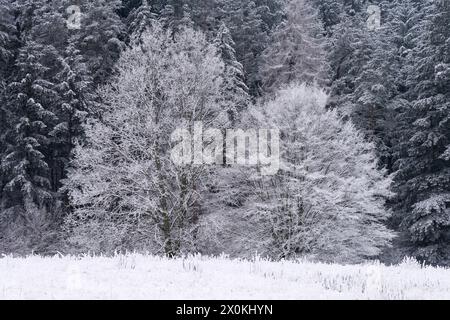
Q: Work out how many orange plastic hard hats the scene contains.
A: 0